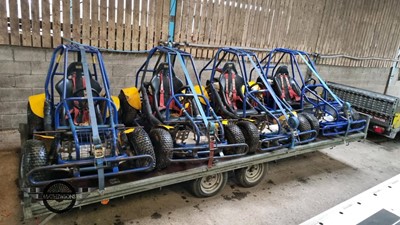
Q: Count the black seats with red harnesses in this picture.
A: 4